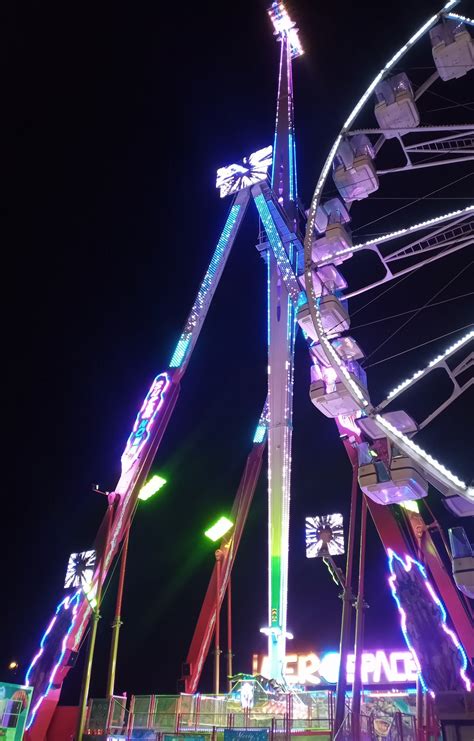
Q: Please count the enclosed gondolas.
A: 8